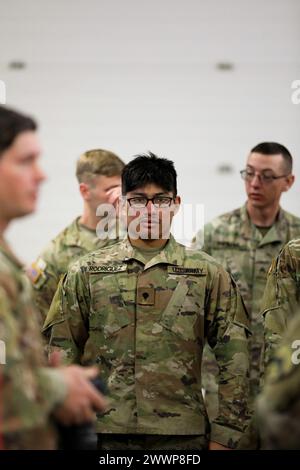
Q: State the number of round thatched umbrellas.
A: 0